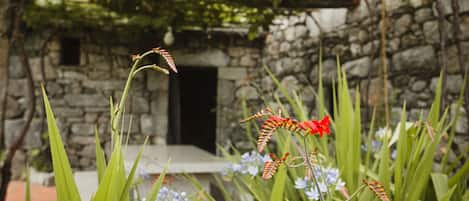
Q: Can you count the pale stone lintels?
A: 1